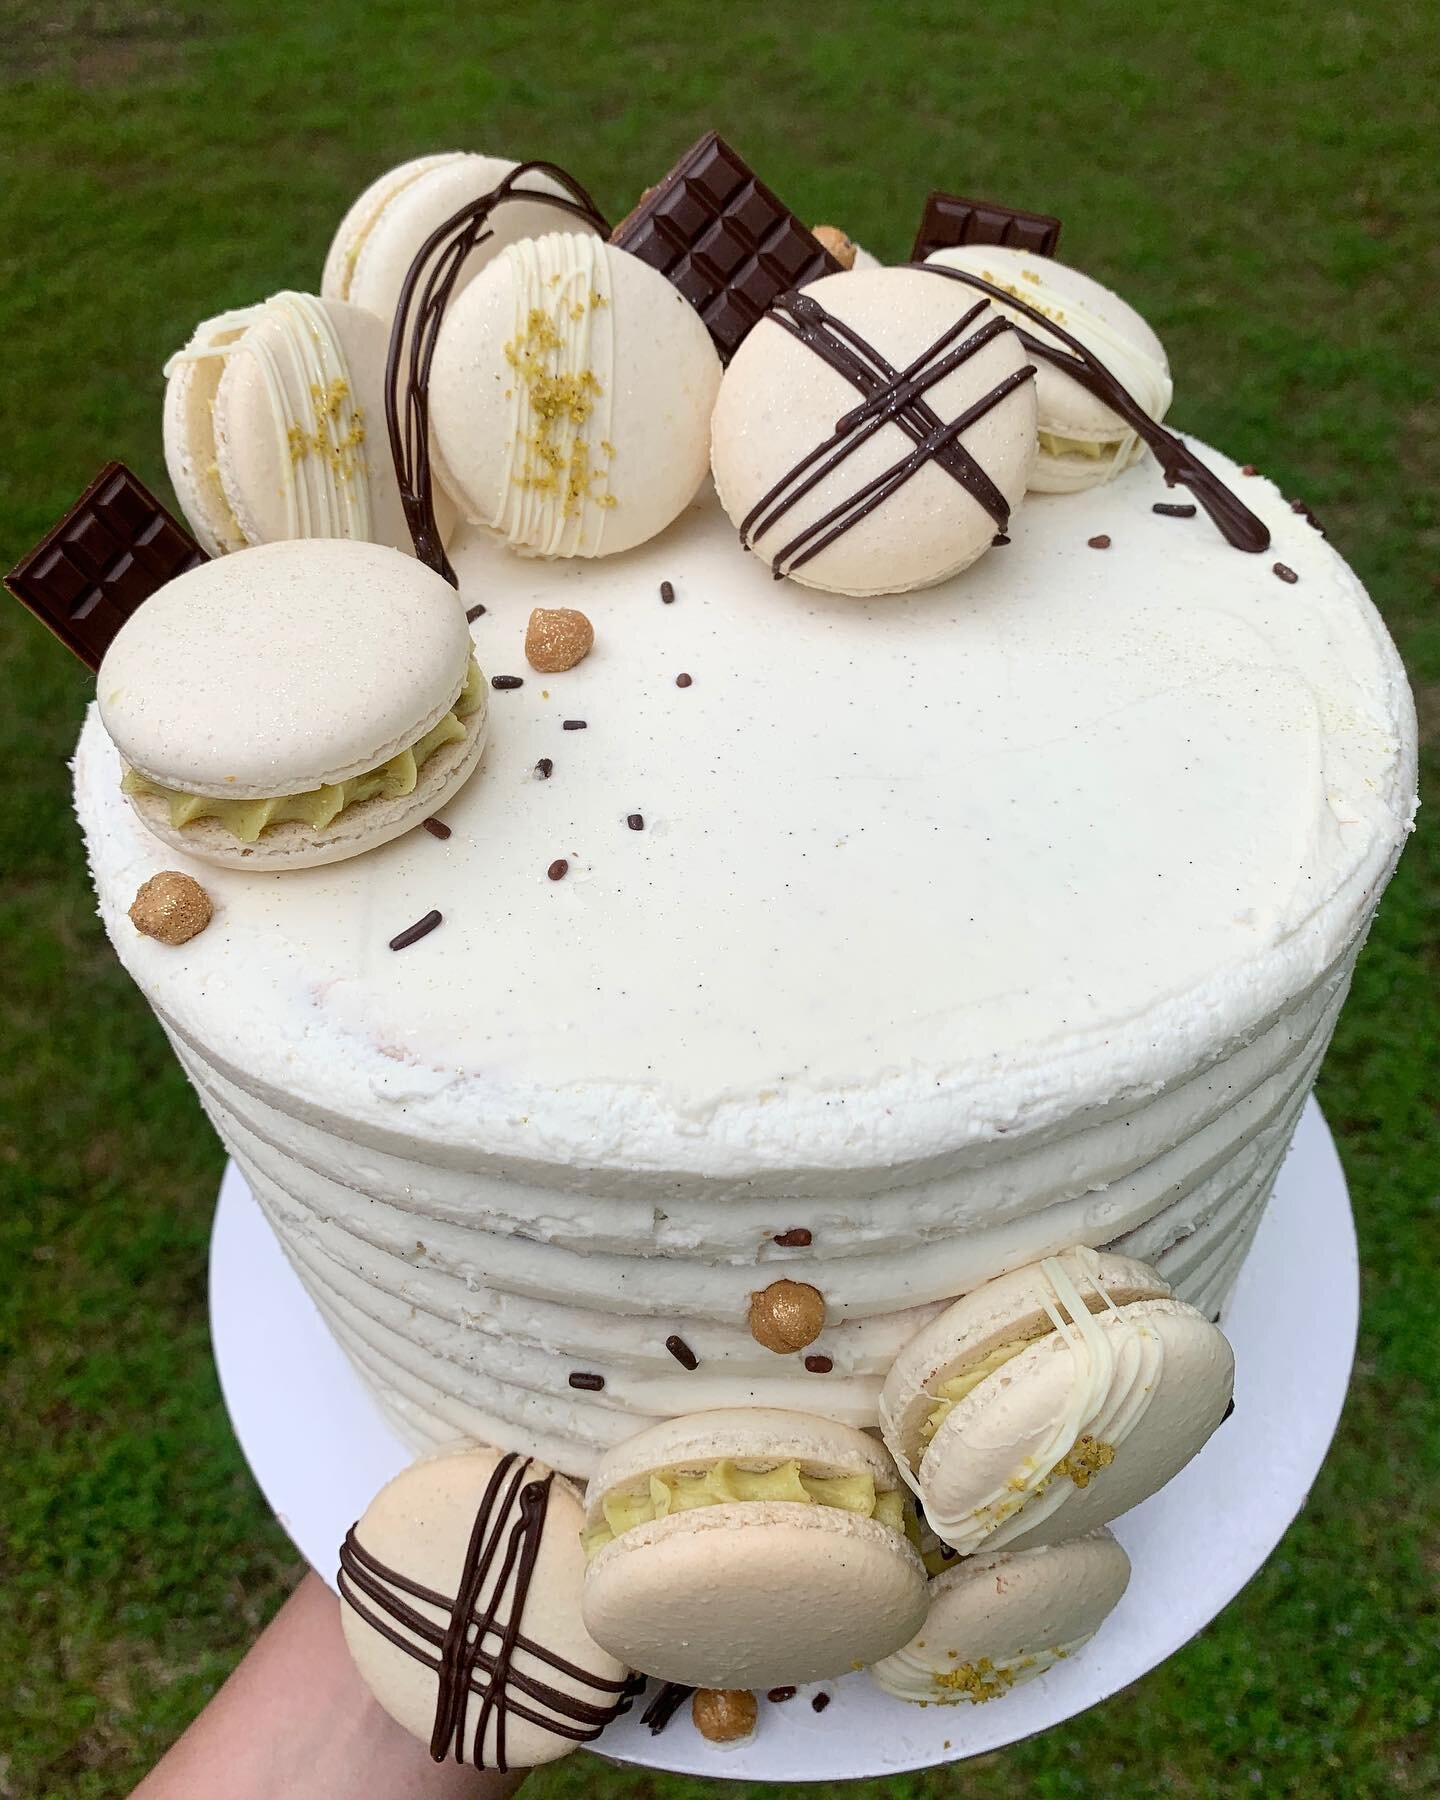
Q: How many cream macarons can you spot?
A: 10